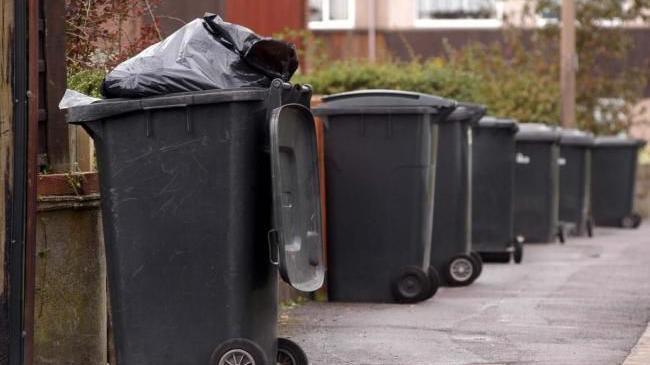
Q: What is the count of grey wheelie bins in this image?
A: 7